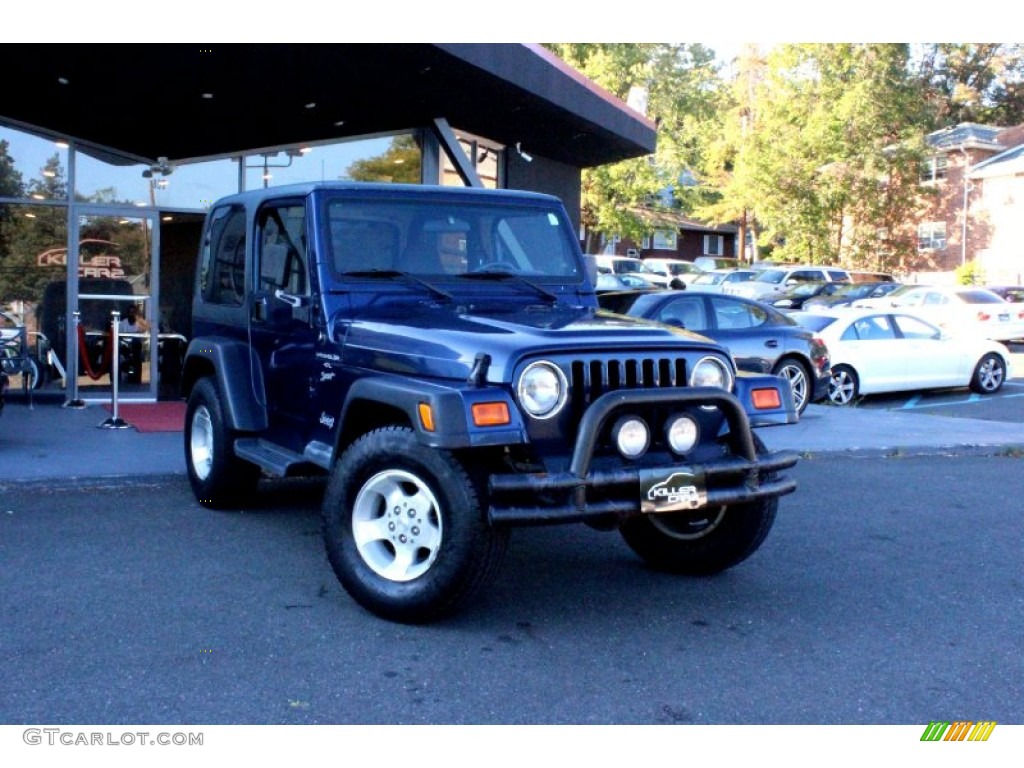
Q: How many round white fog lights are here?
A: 2